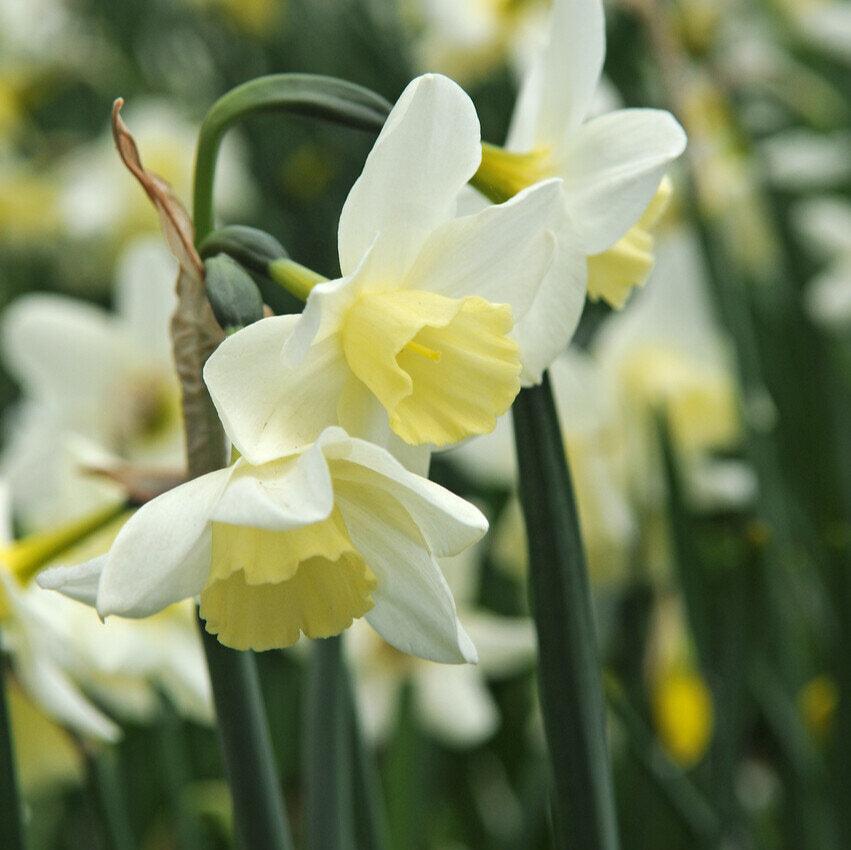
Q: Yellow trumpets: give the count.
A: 3